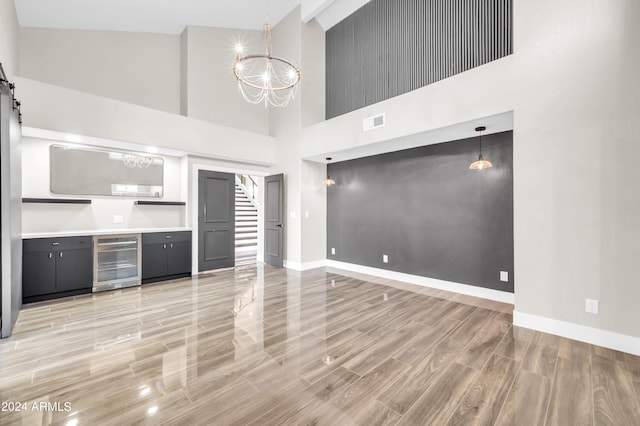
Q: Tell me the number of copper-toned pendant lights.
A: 2